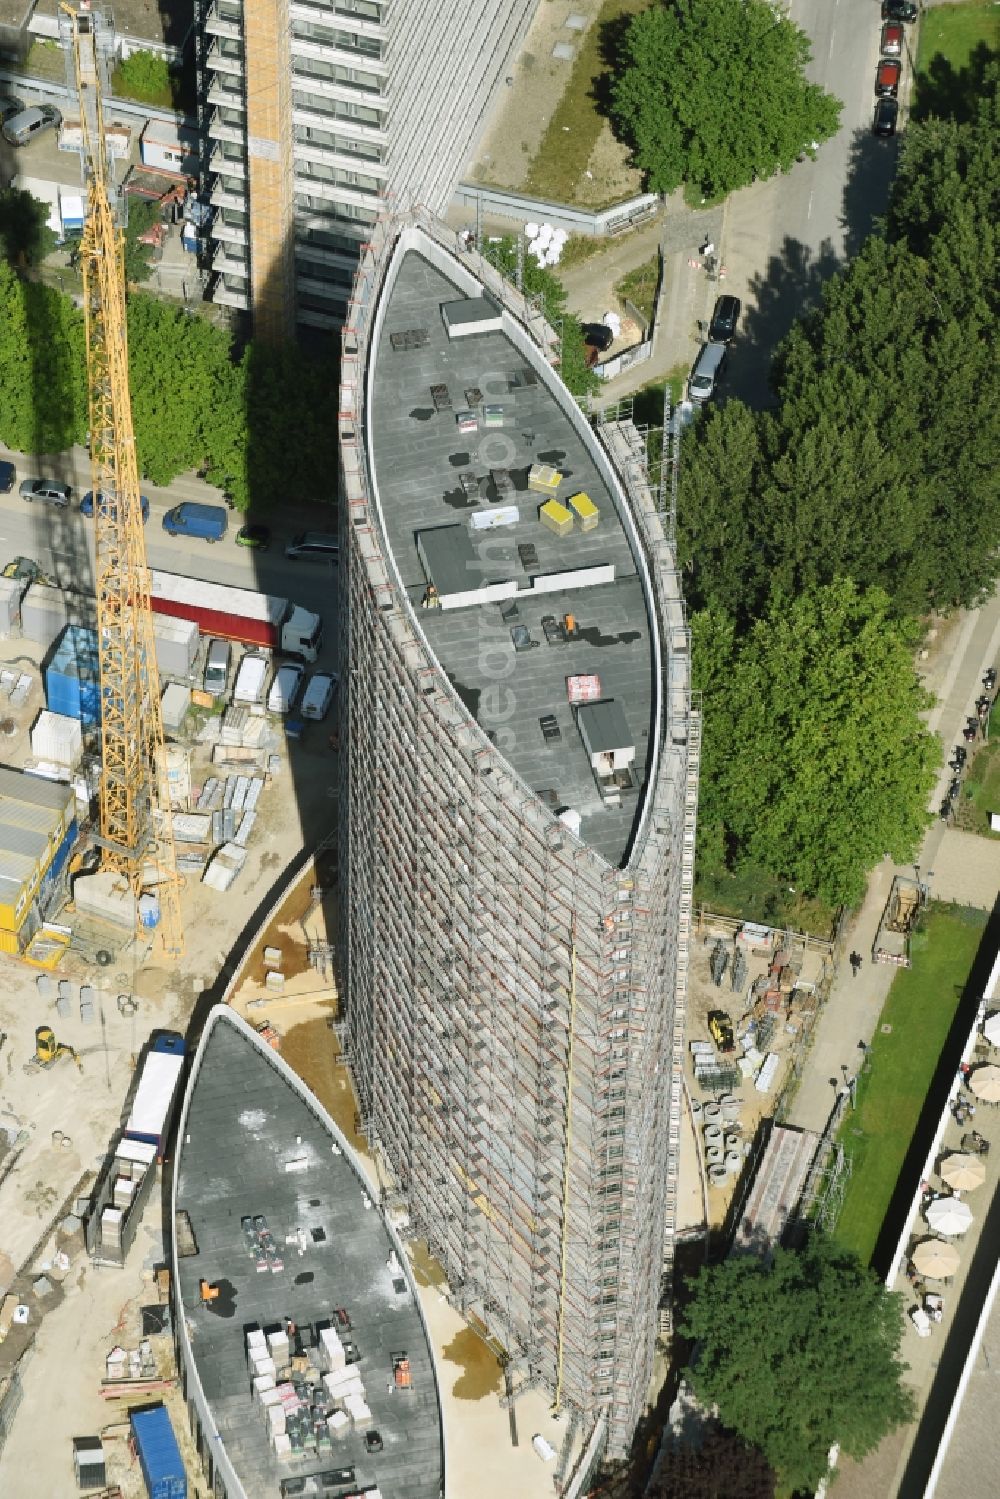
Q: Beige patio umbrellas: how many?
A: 3